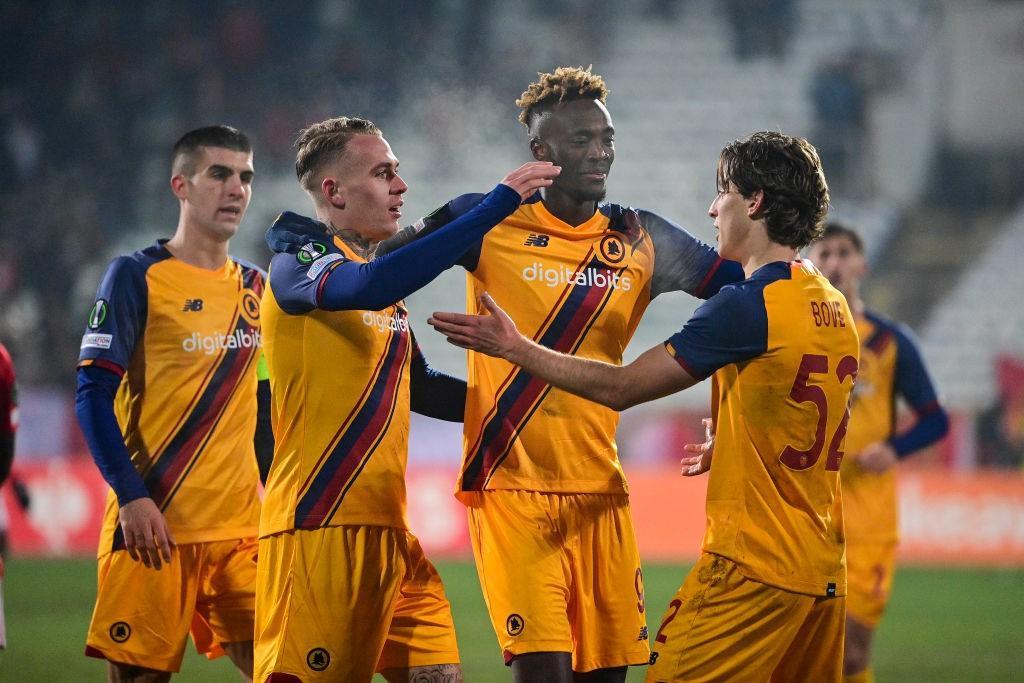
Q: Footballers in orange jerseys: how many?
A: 5